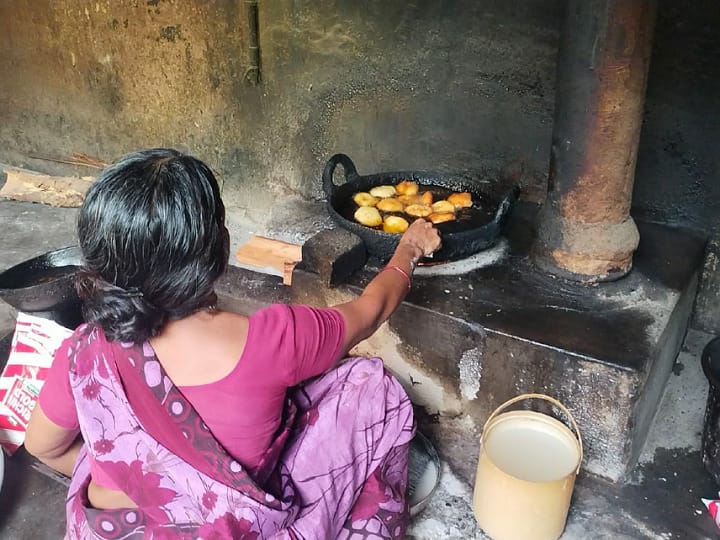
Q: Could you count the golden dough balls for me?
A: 12